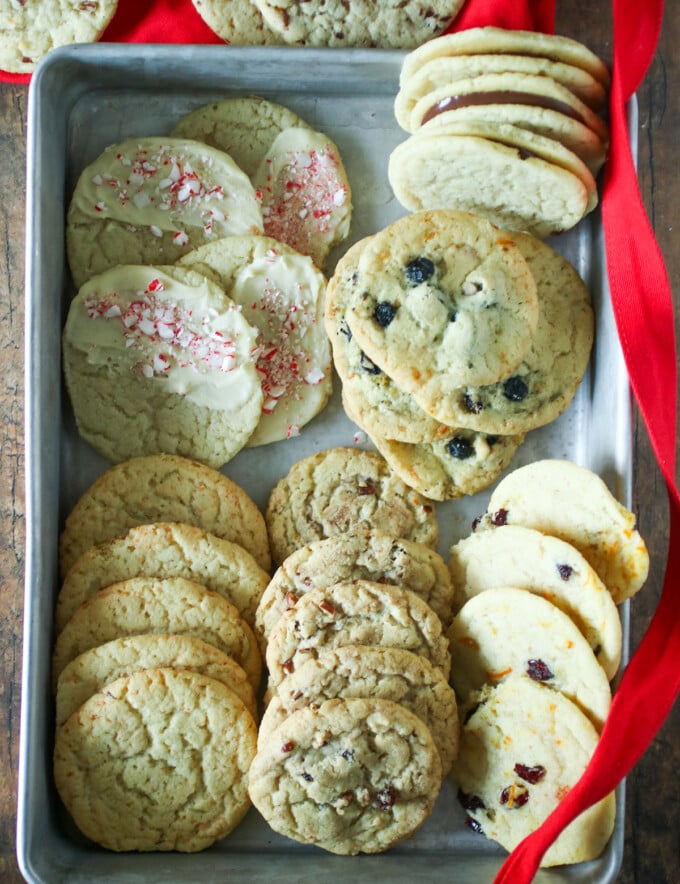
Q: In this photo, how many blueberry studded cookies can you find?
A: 4